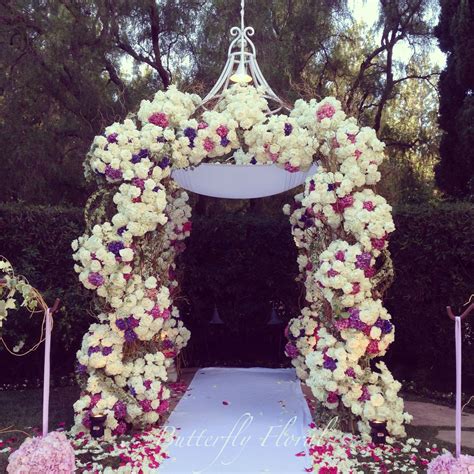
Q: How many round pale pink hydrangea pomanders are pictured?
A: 2